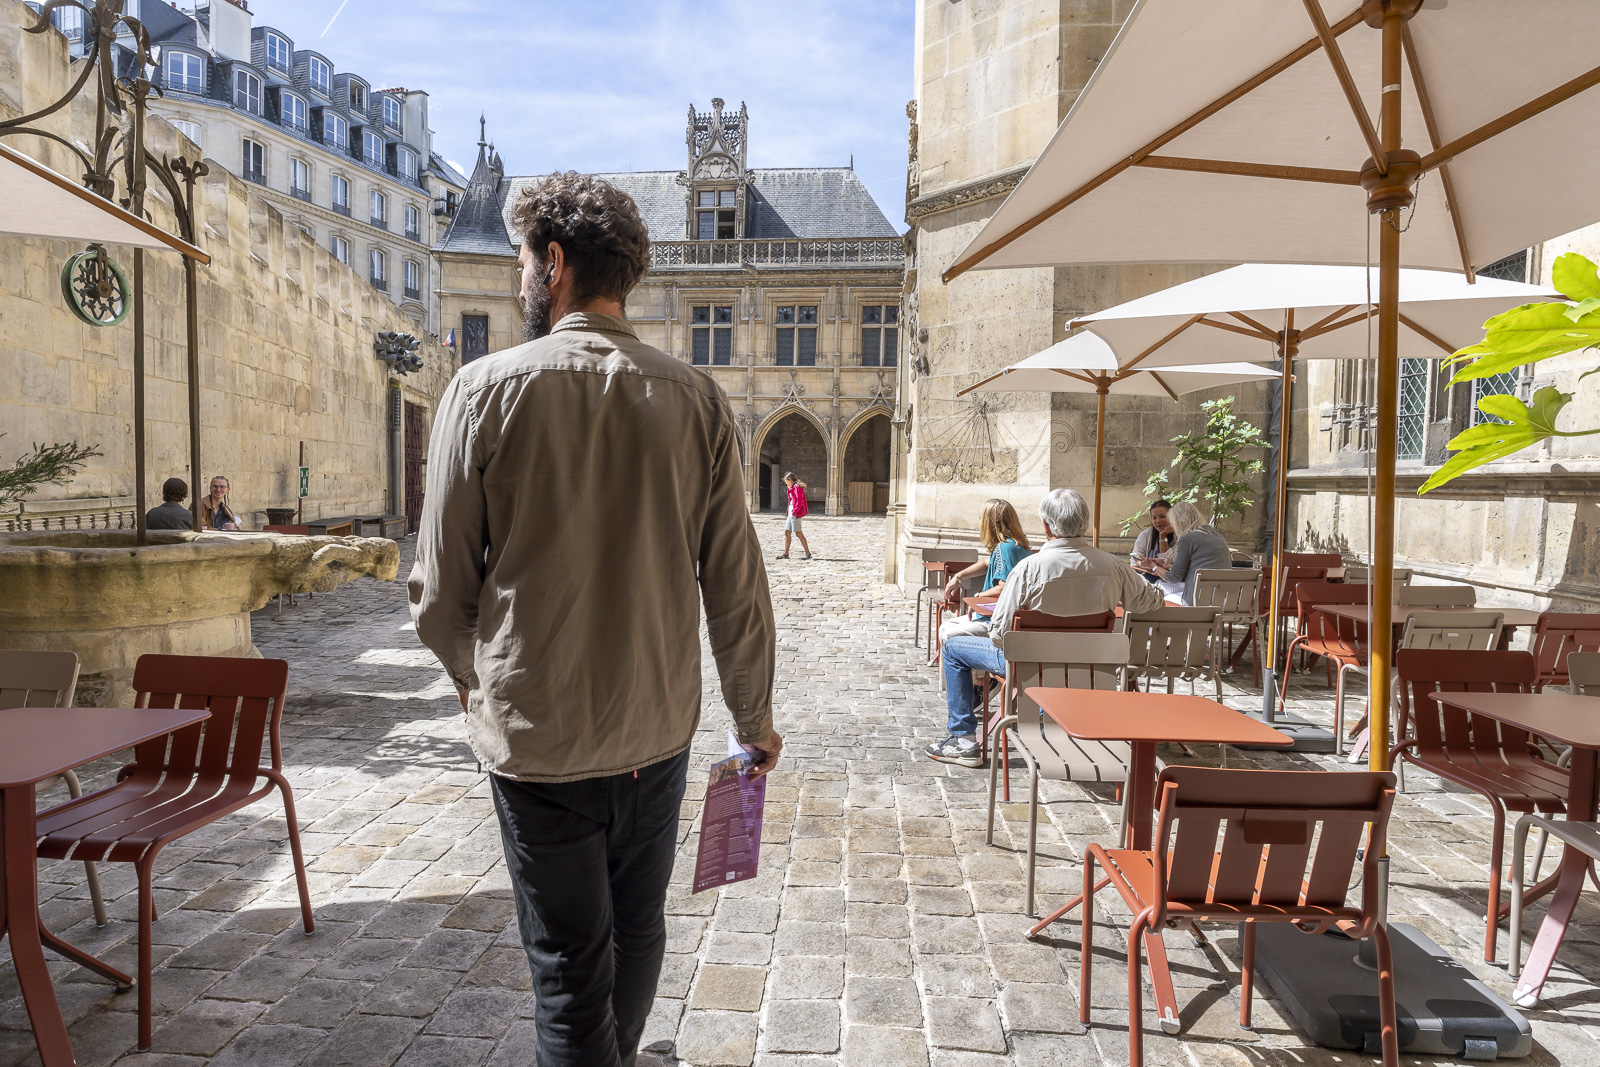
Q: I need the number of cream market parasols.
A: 4